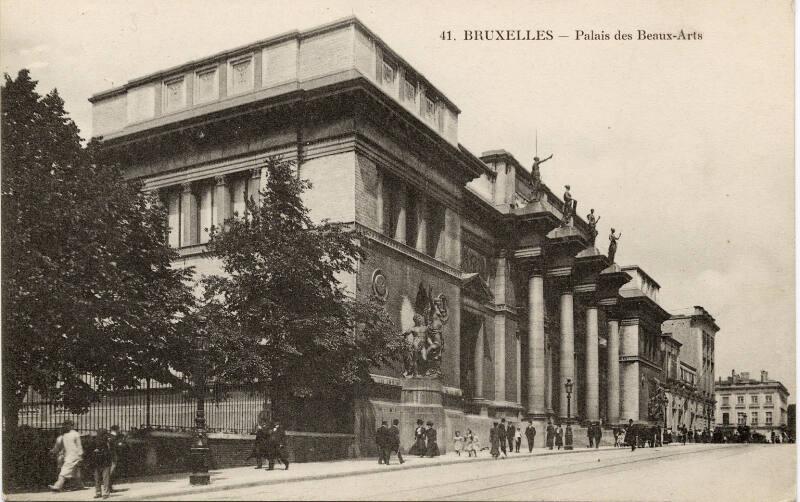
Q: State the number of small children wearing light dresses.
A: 3